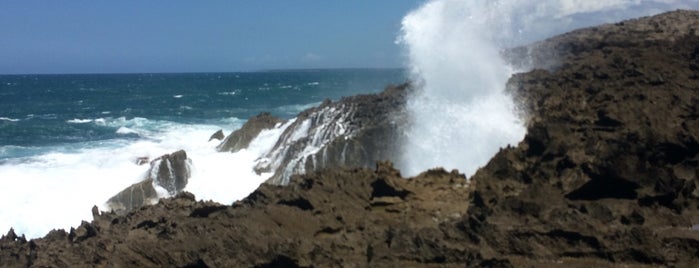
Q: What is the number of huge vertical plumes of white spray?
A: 1